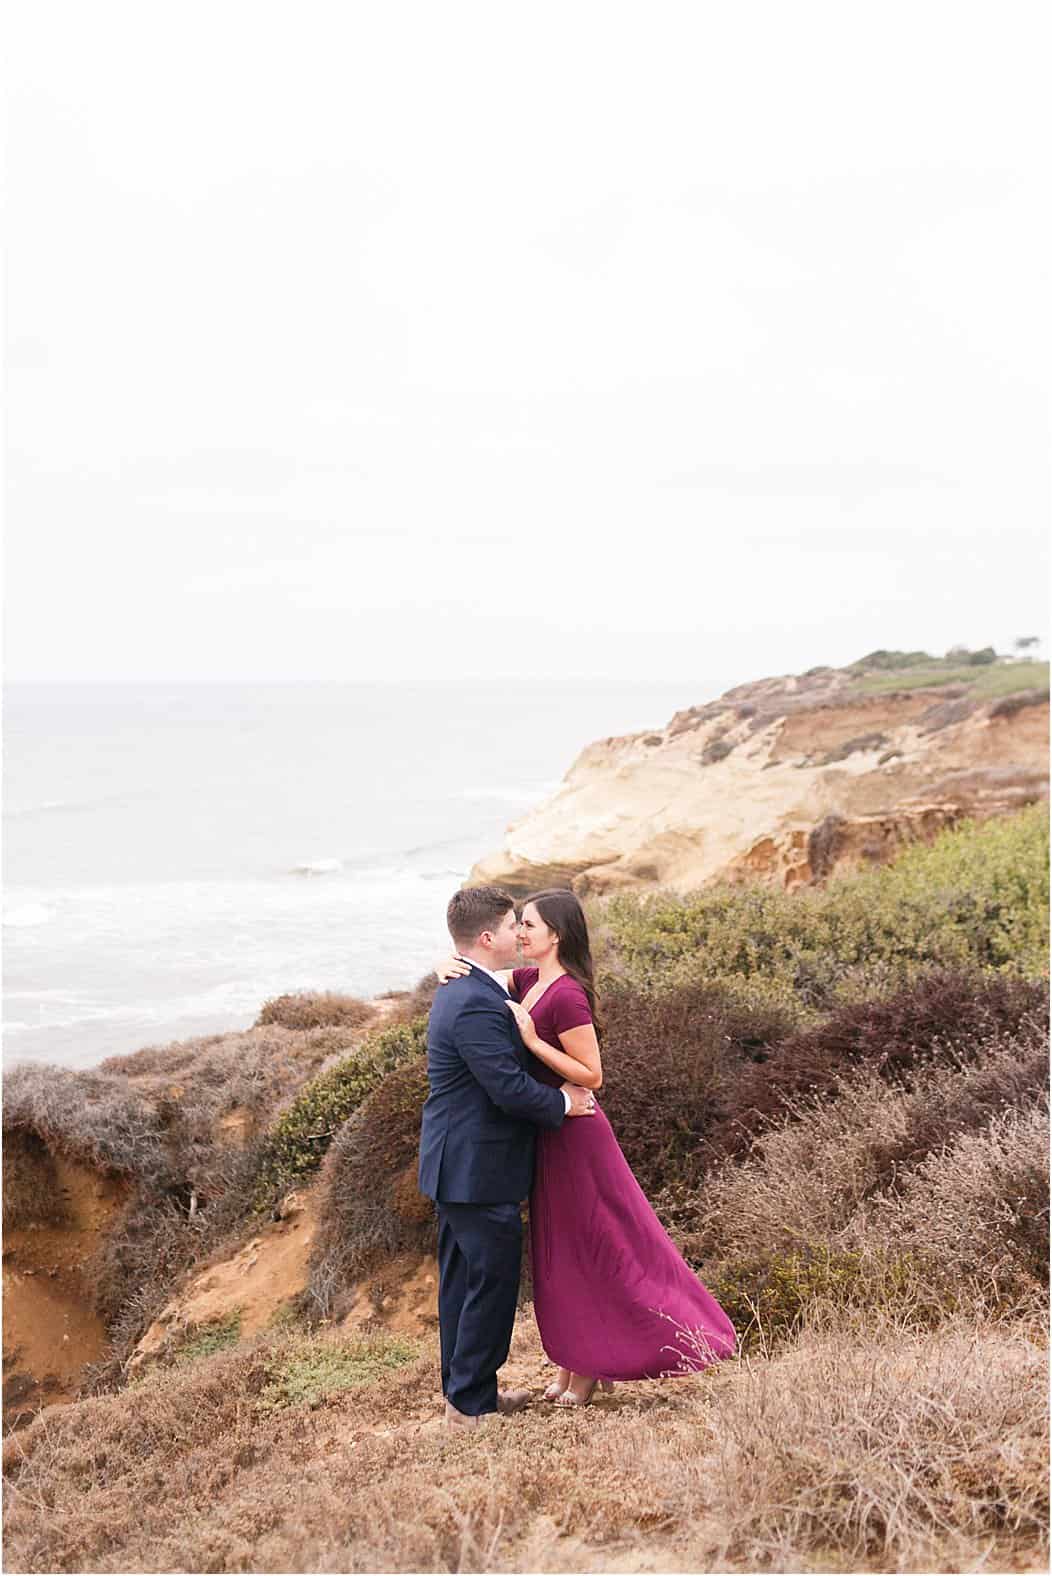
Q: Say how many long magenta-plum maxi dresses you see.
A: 1